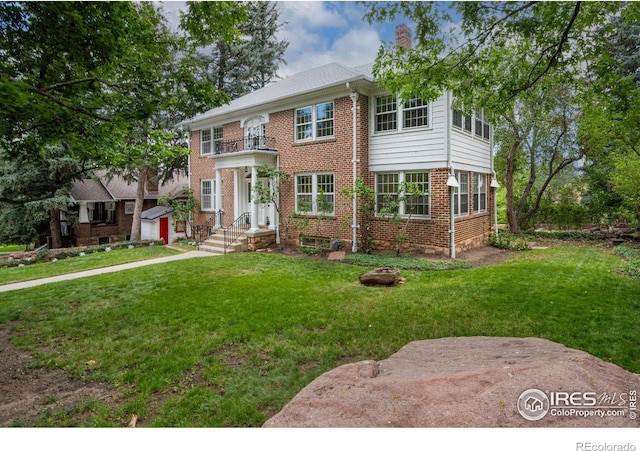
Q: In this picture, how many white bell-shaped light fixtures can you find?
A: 2